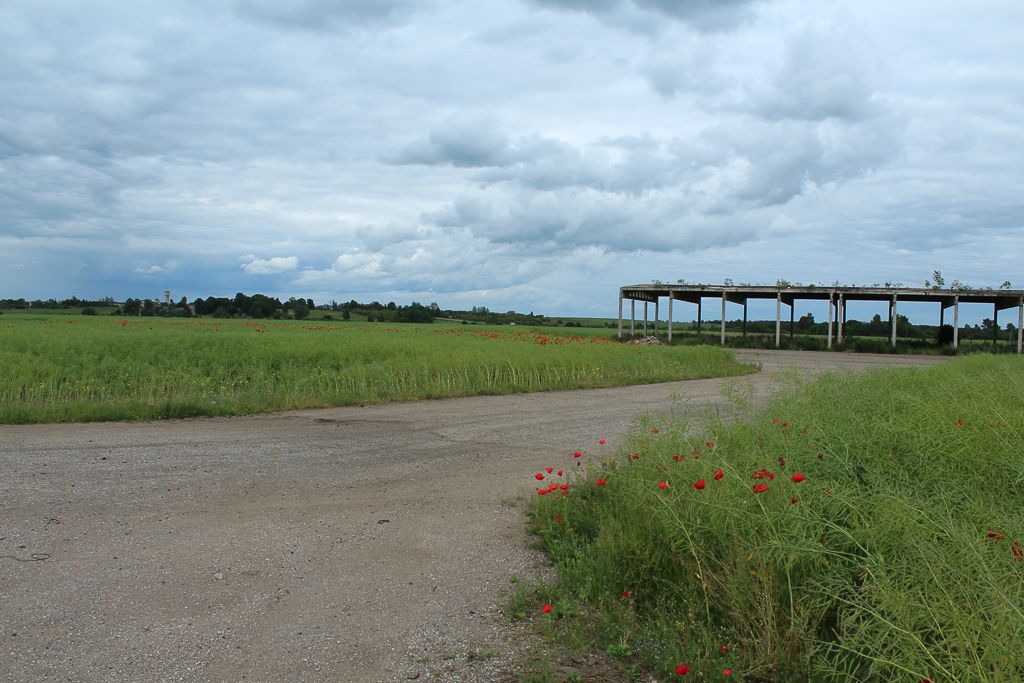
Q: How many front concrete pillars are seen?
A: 9